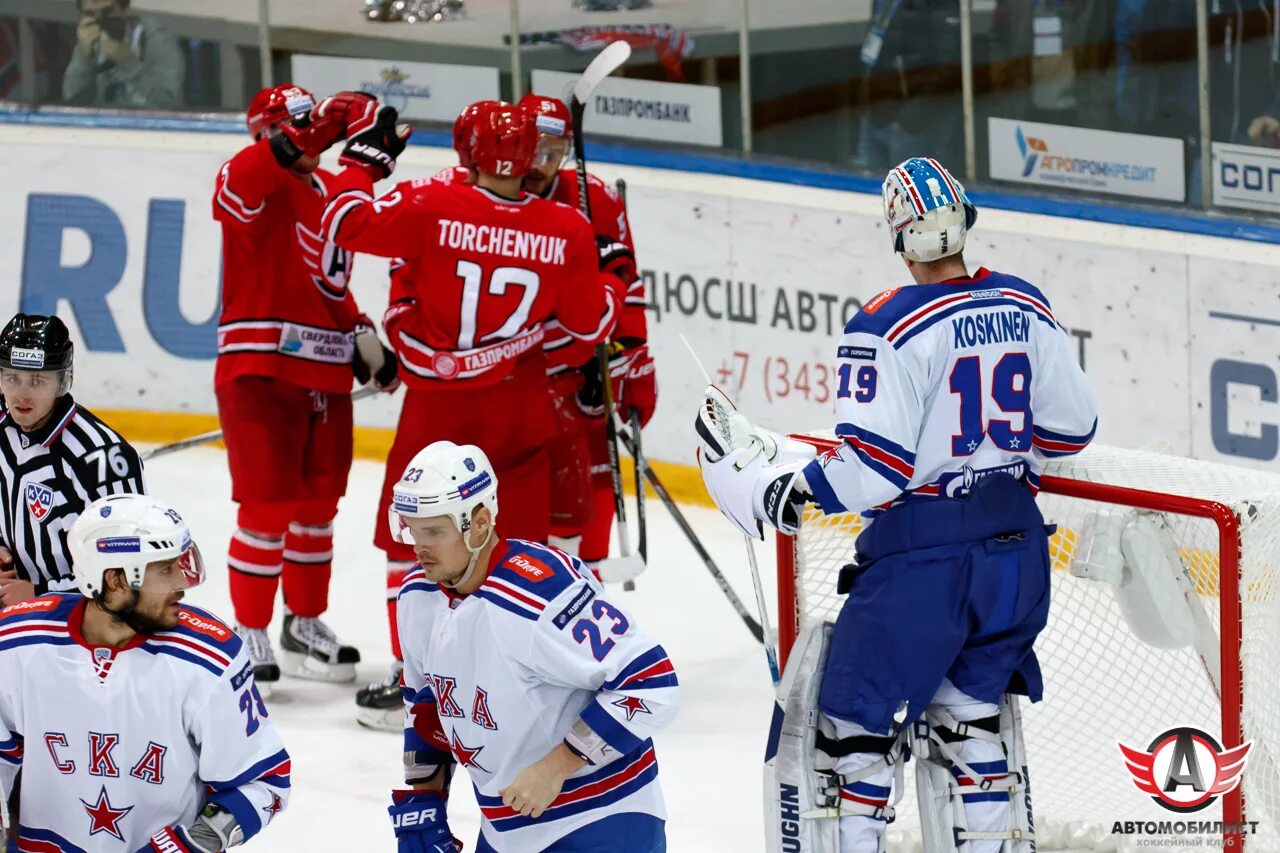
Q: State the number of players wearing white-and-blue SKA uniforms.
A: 3